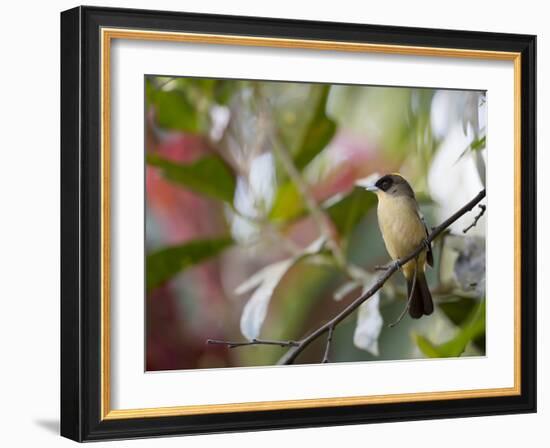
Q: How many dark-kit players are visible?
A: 0